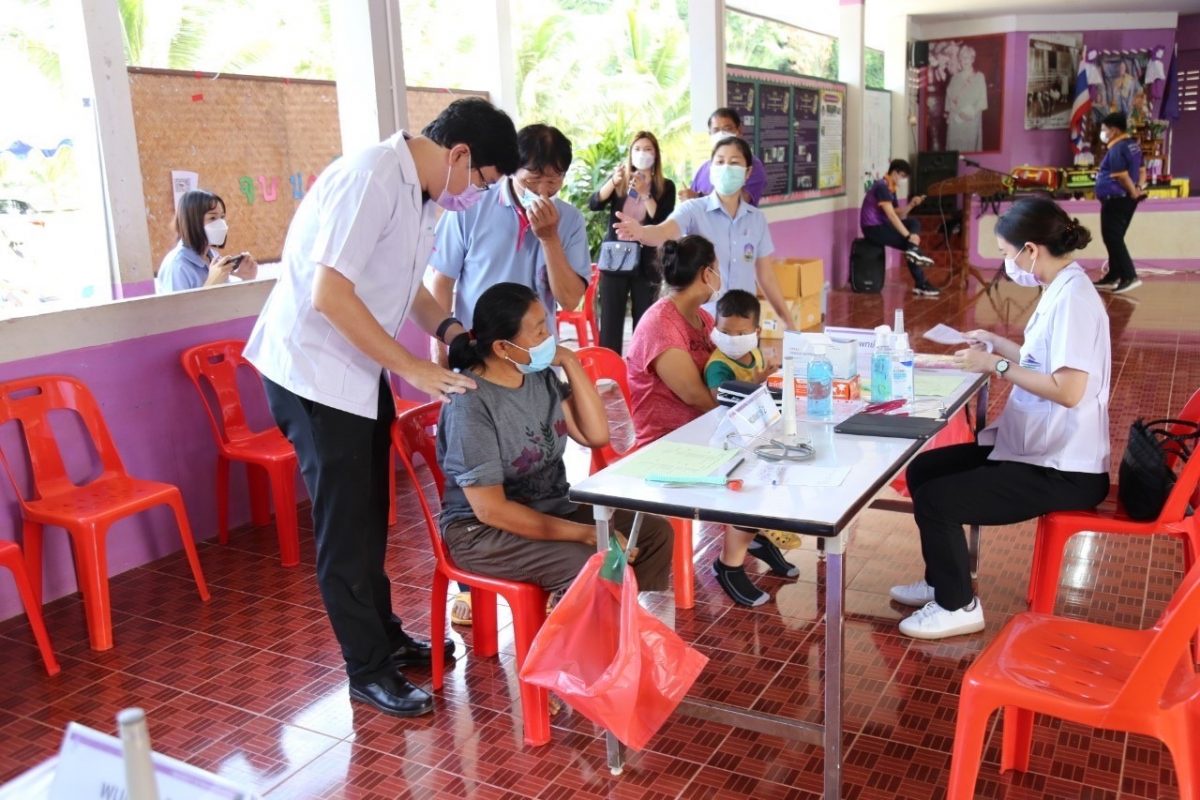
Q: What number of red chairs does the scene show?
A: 9